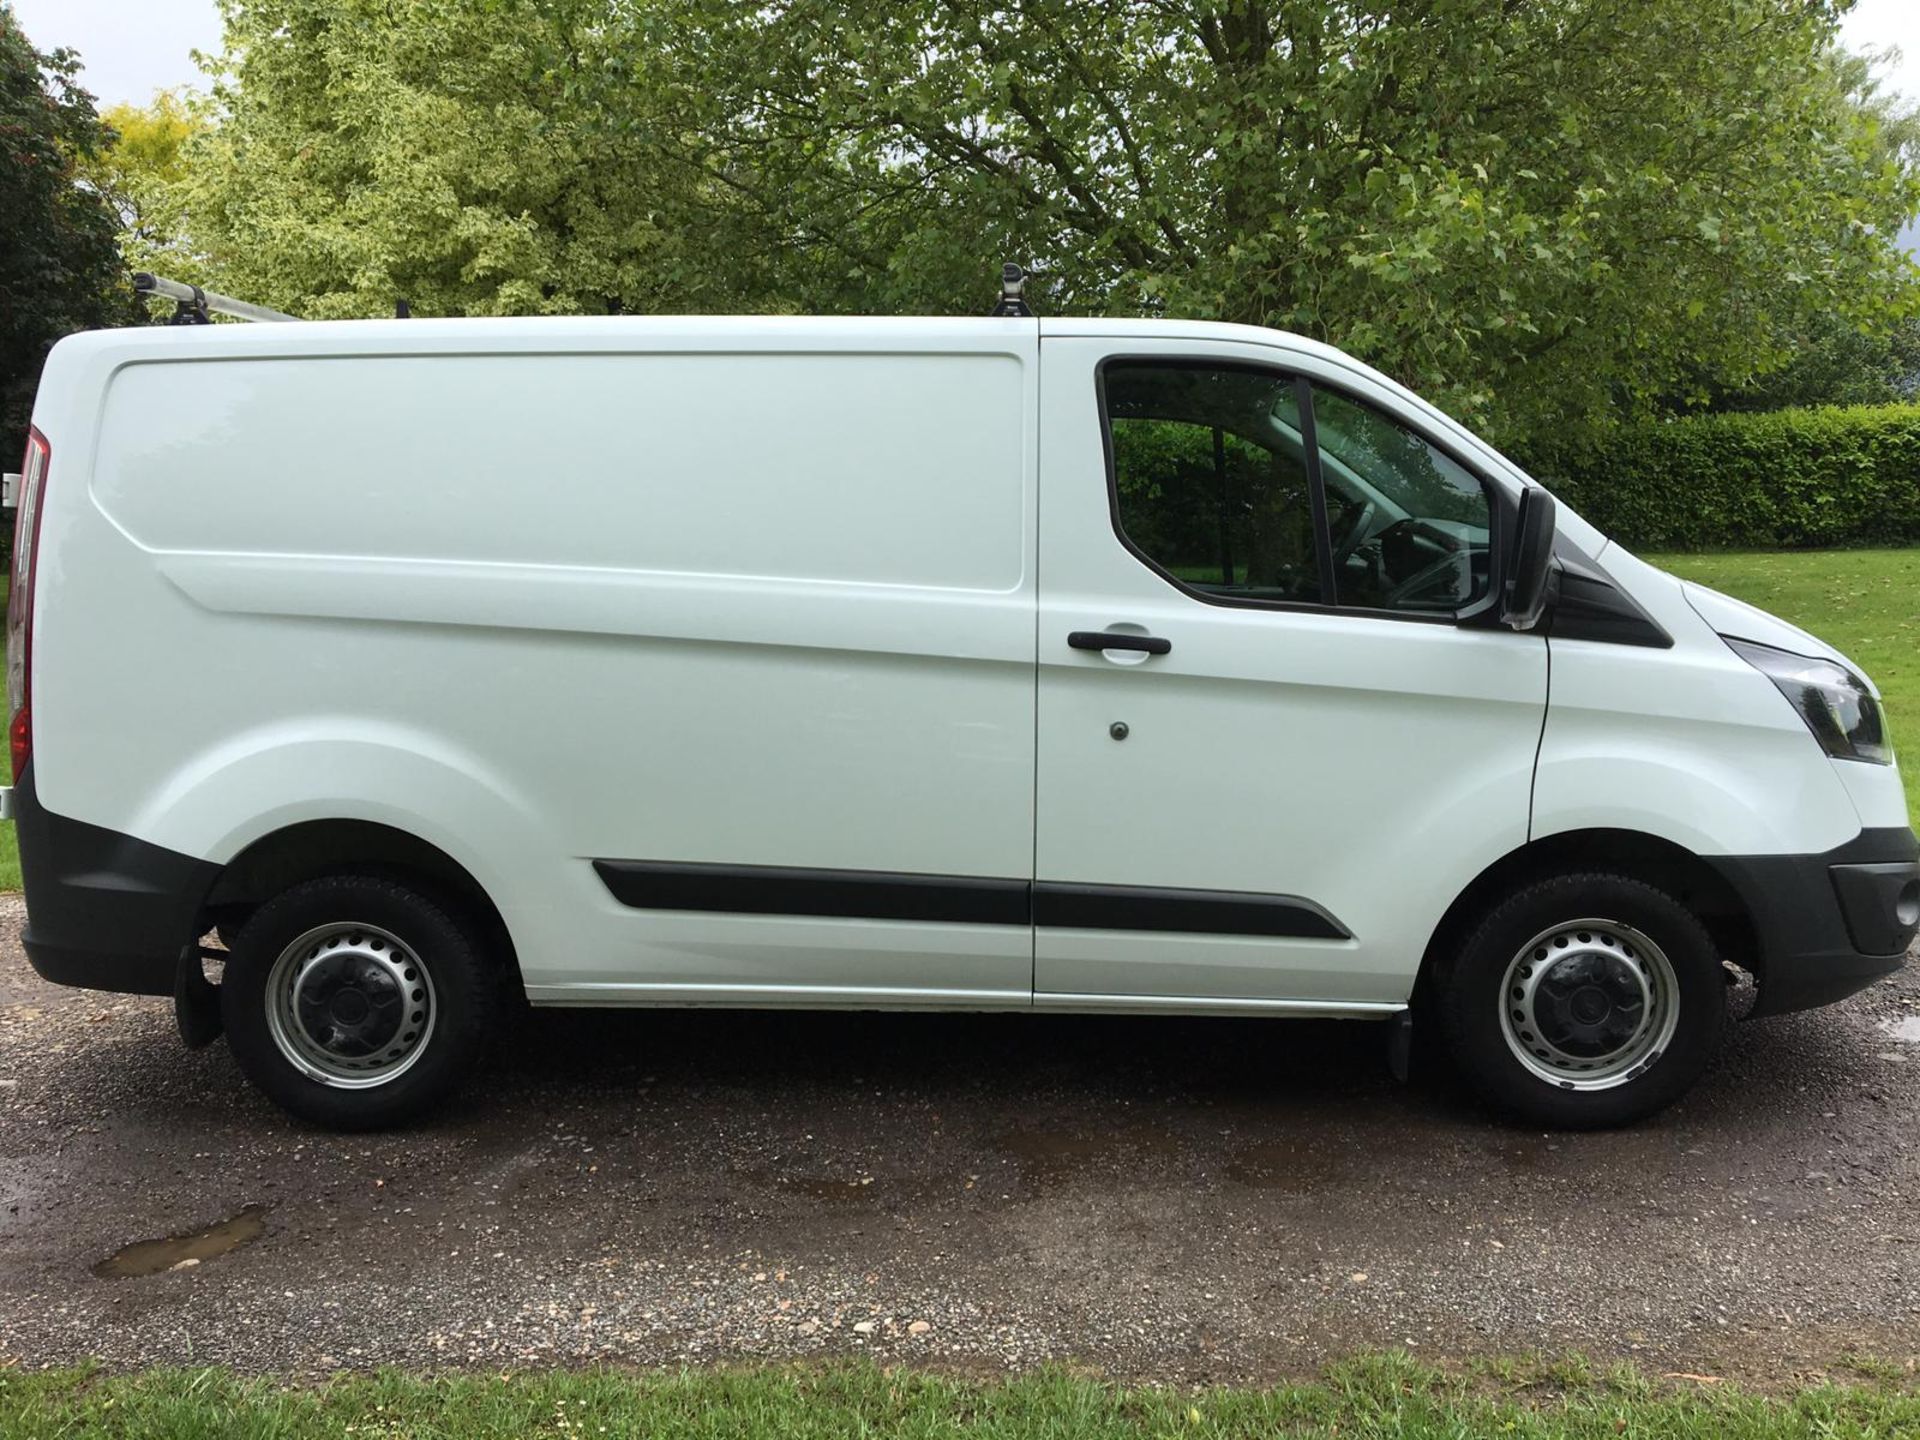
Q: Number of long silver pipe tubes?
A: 1